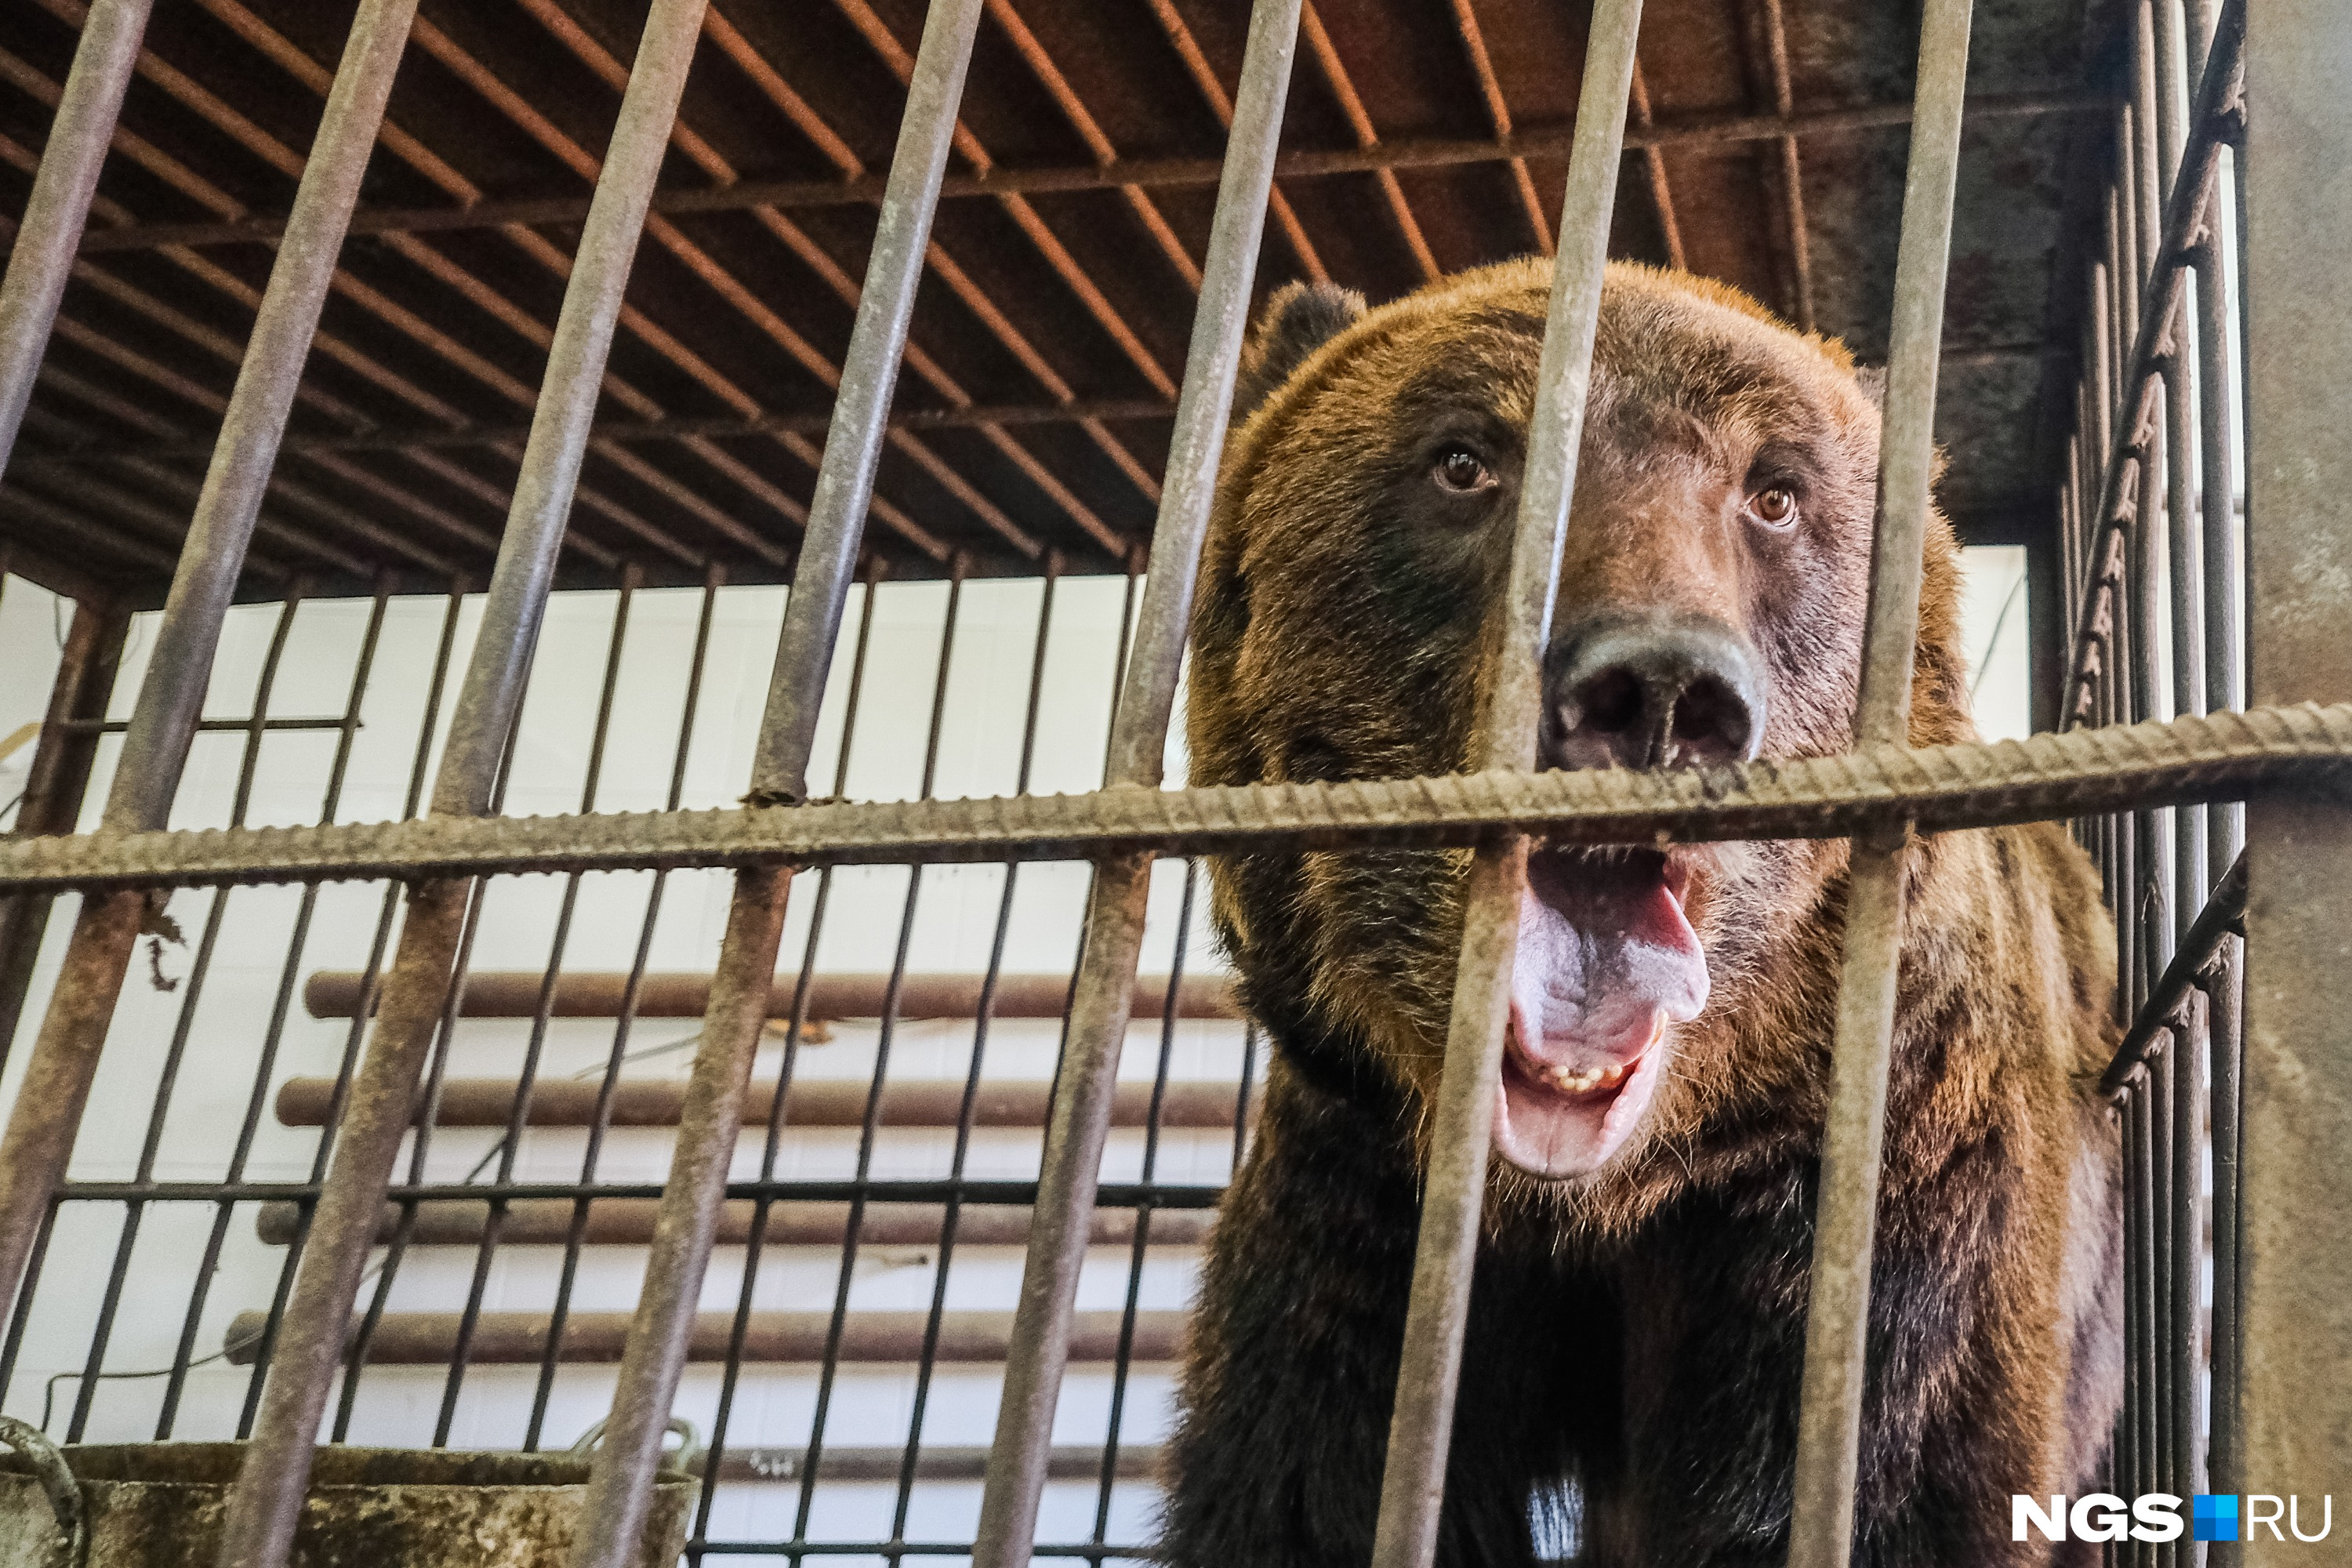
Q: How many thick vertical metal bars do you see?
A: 7